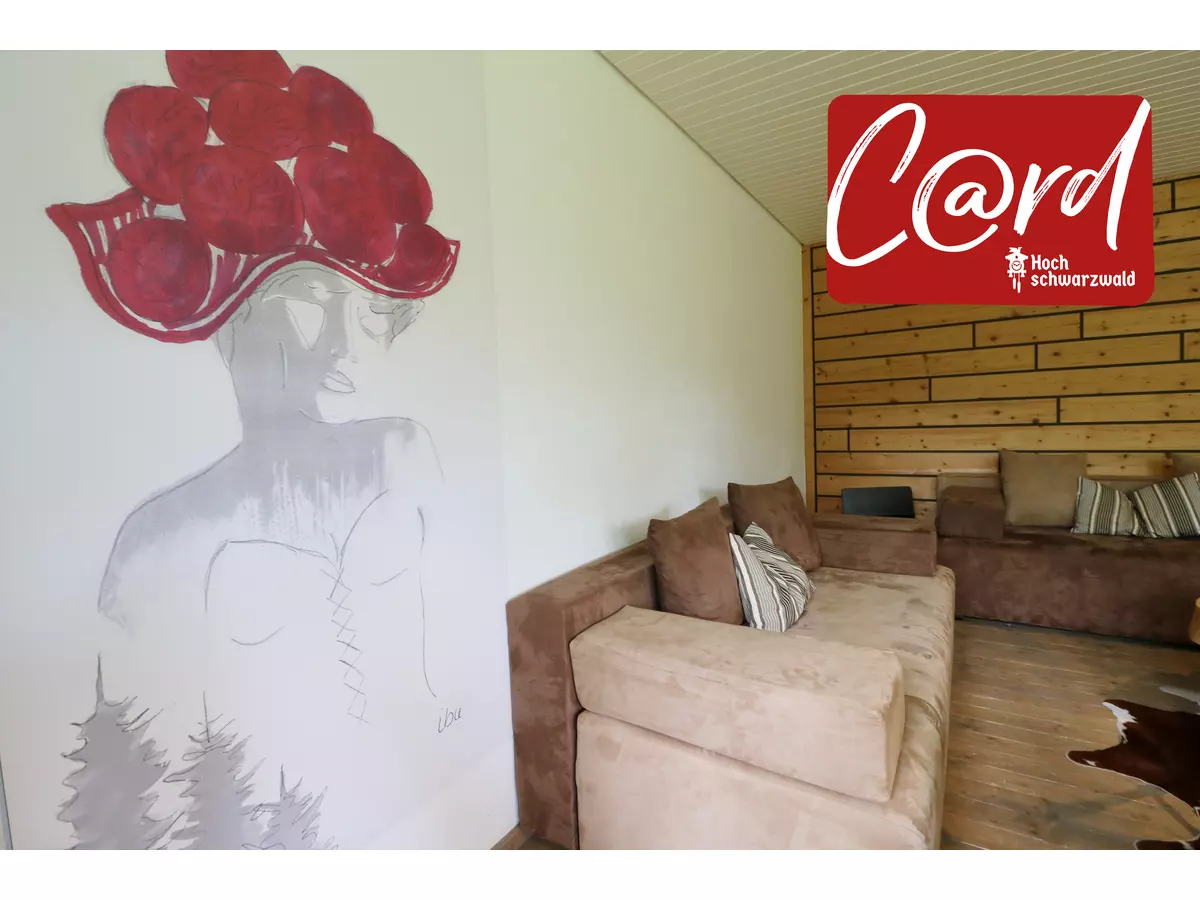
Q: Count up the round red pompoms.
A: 9